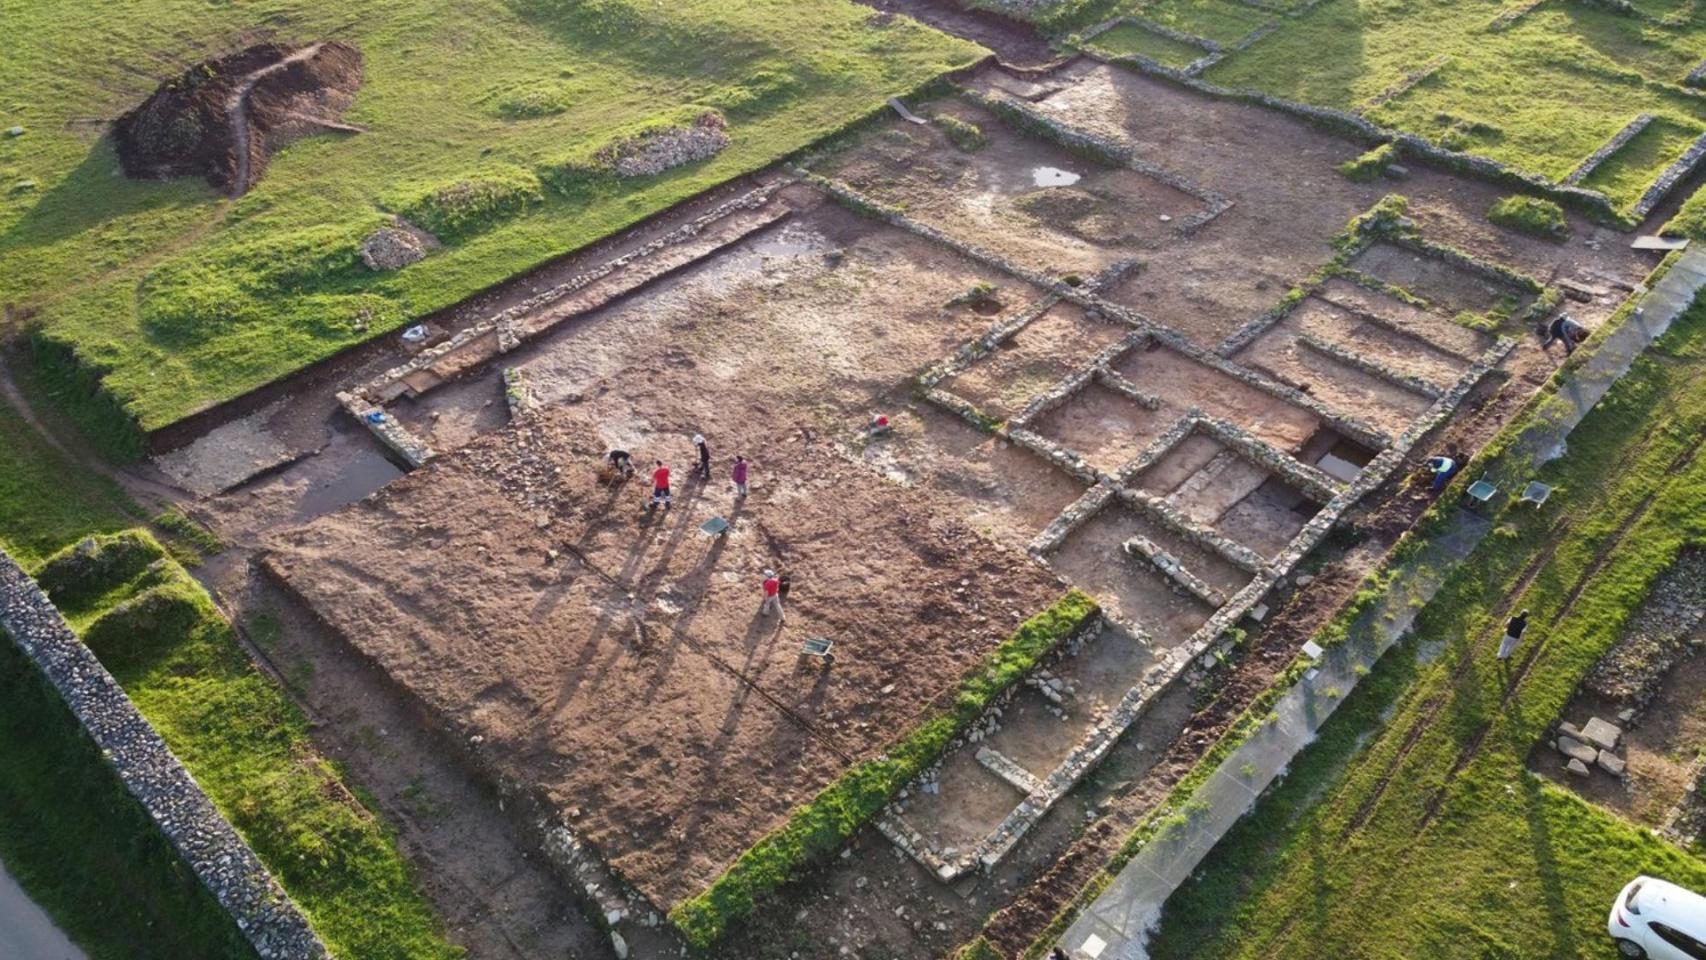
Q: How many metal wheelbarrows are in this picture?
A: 4